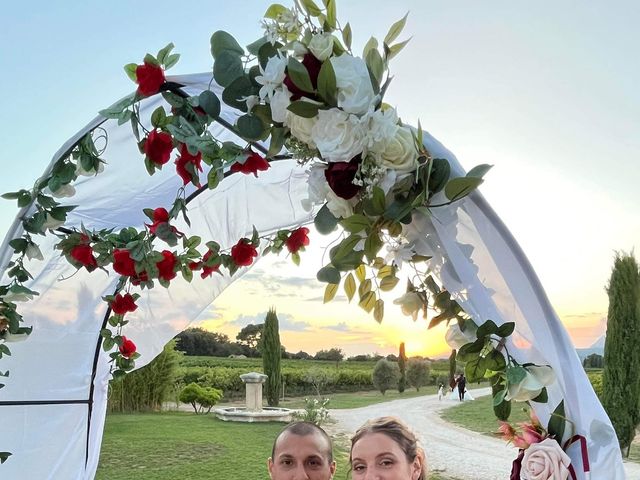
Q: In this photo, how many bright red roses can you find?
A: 13